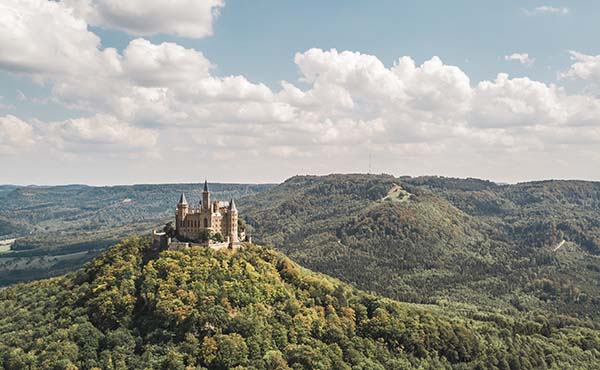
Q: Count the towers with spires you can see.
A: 3